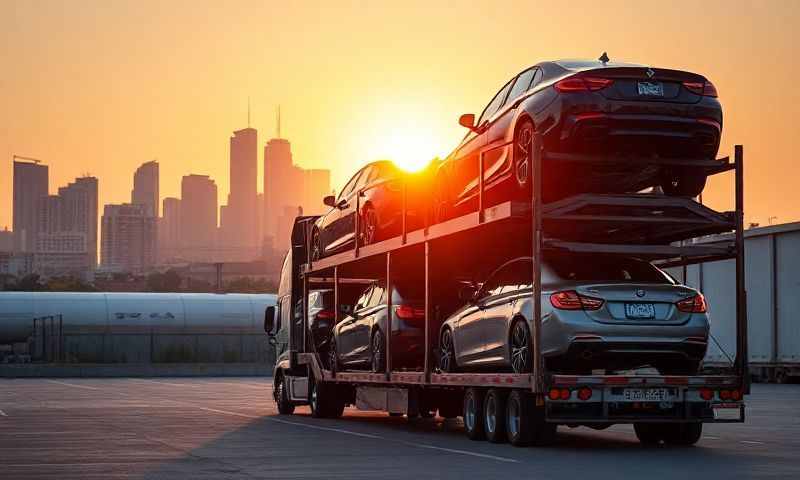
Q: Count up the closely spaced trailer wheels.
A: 3